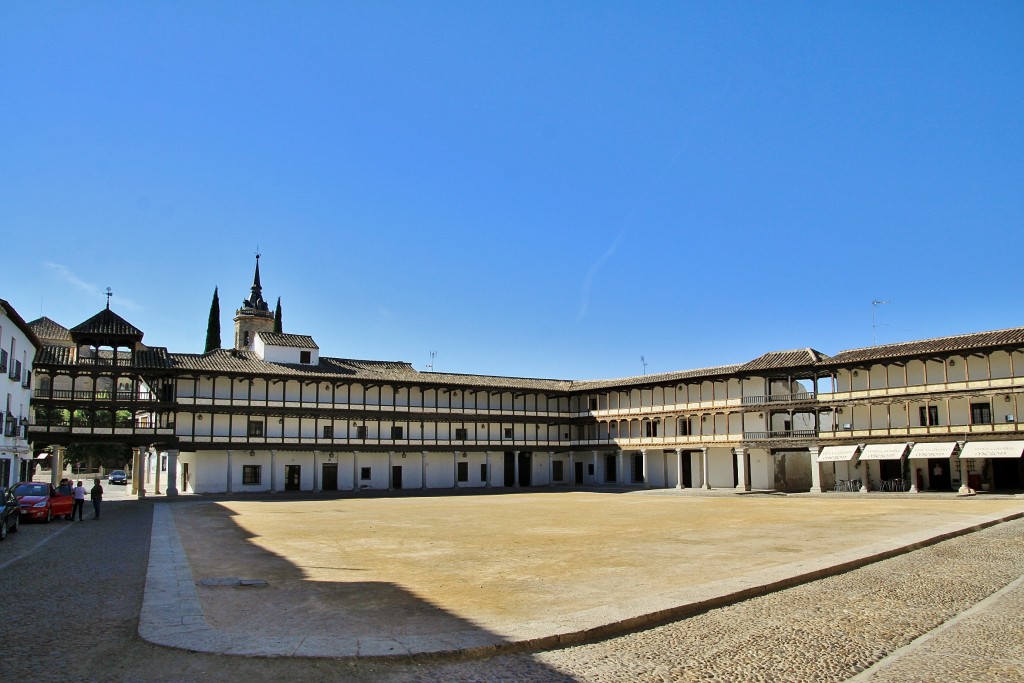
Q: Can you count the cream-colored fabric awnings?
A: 4